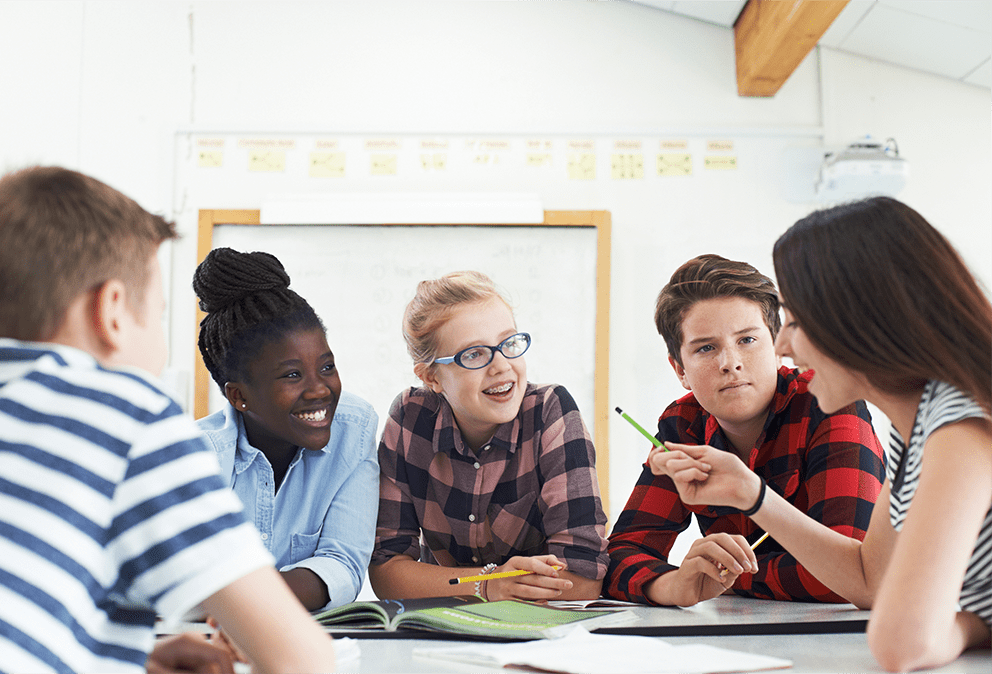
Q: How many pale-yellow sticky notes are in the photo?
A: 11